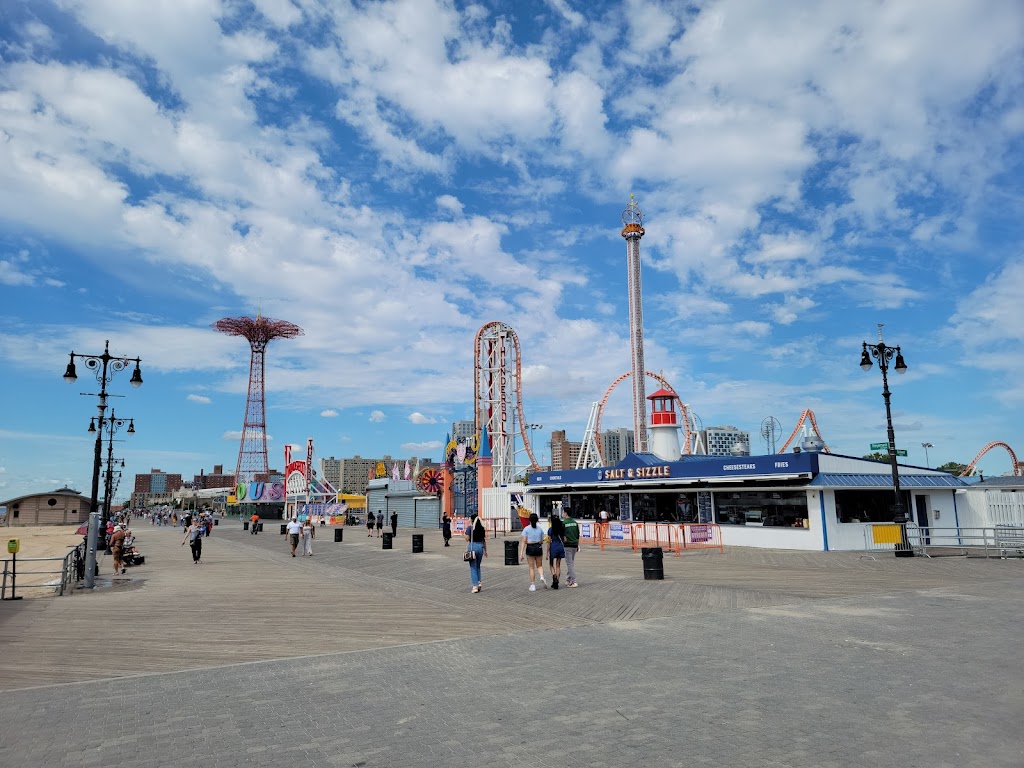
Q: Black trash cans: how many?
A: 9